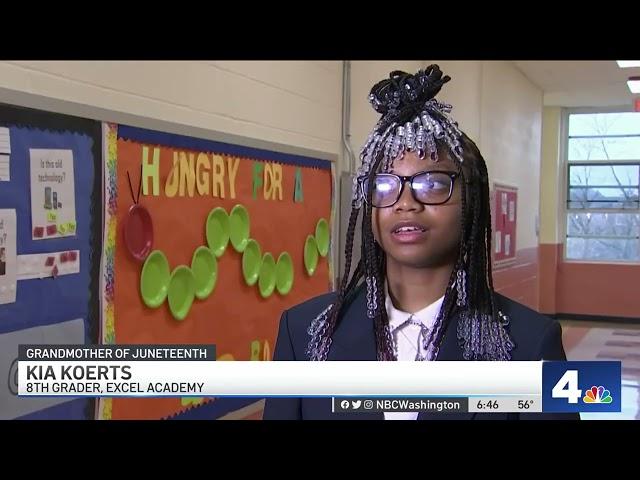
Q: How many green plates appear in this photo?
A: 10